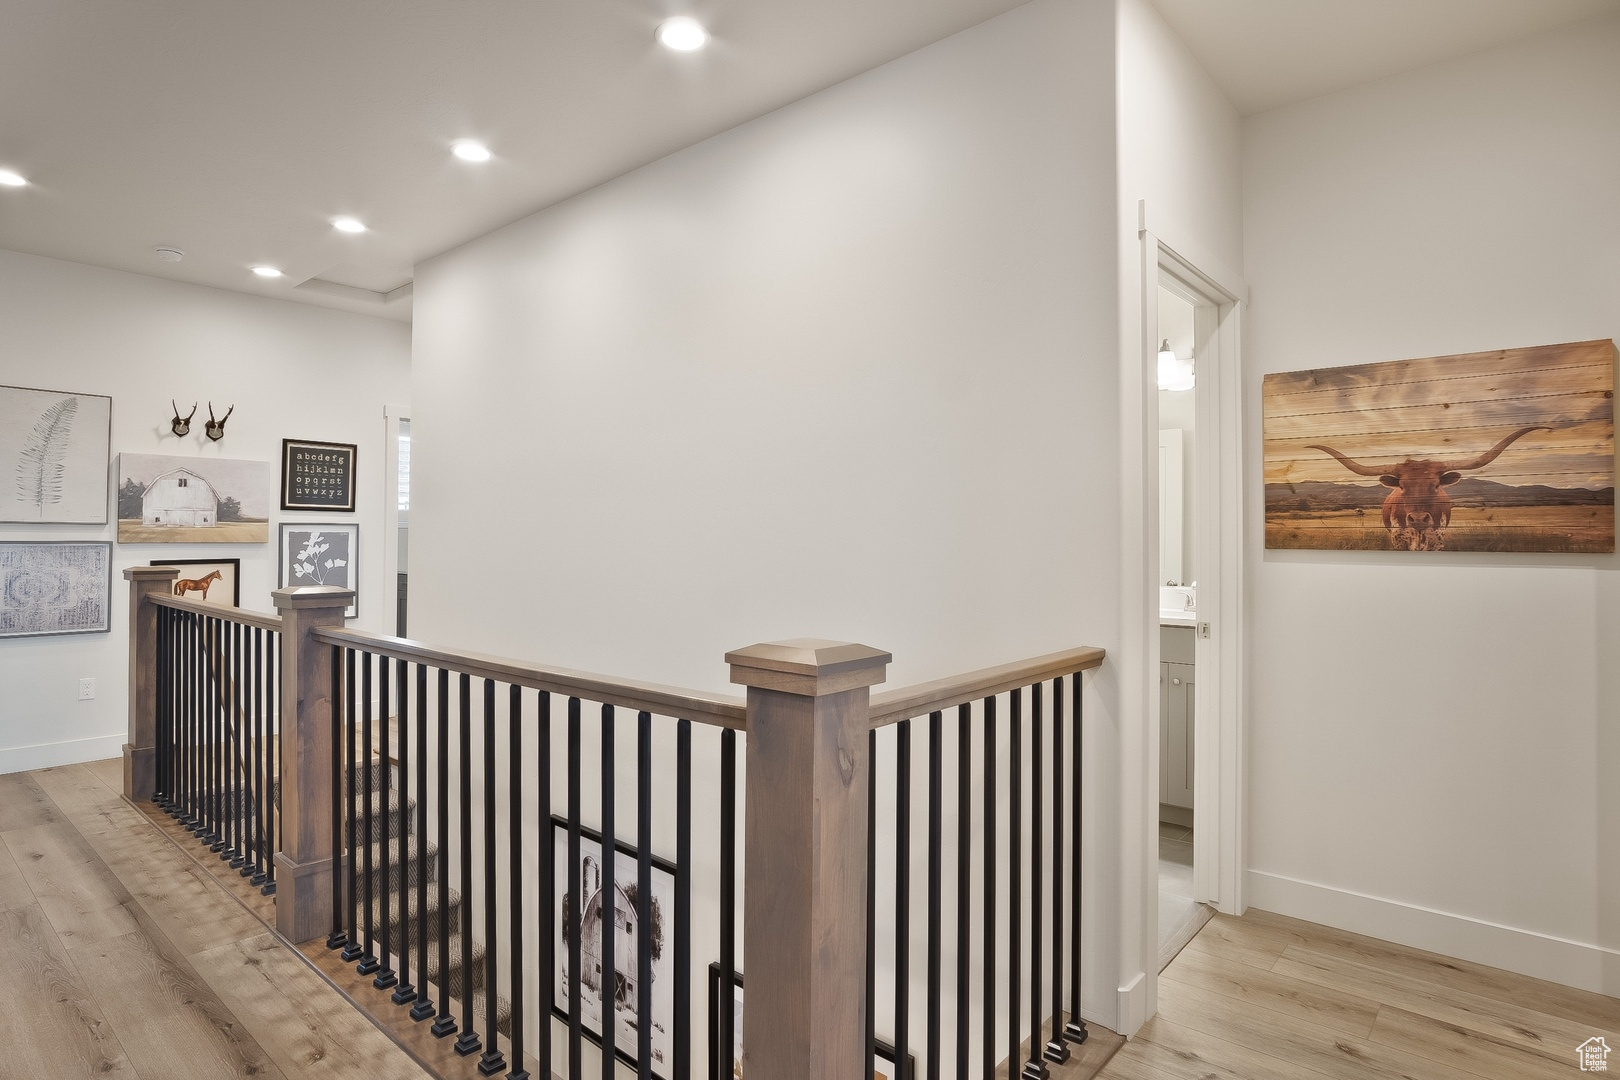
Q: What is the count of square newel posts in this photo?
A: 3